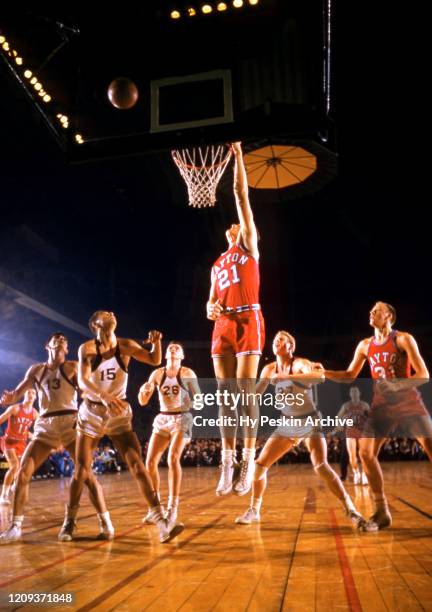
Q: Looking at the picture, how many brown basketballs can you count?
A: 1